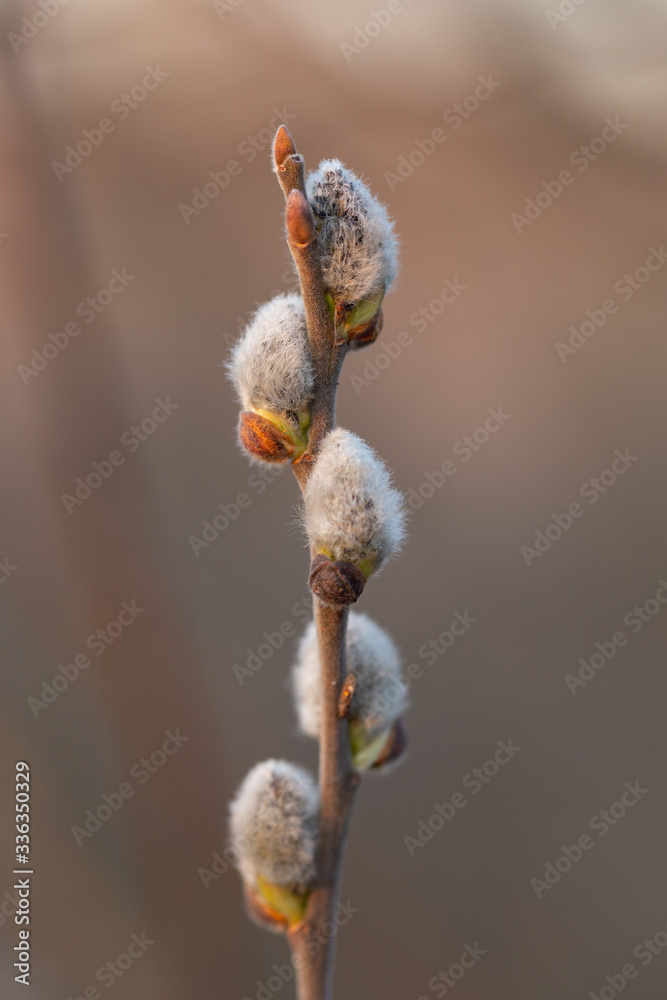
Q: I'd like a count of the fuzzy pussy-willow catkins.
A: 5